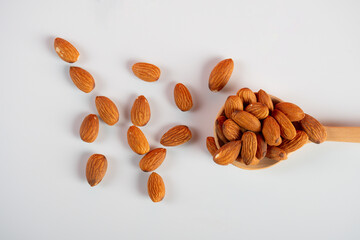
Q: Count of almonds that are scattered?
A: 13